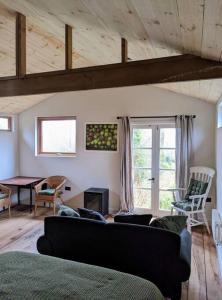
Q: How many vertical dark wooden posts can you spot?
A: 3